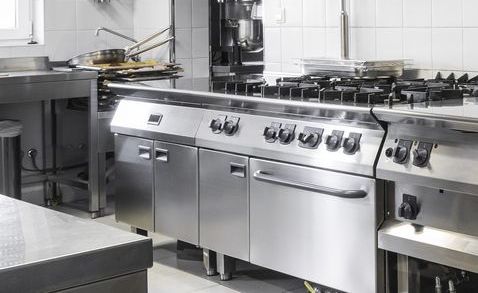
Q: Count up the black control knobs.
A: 10